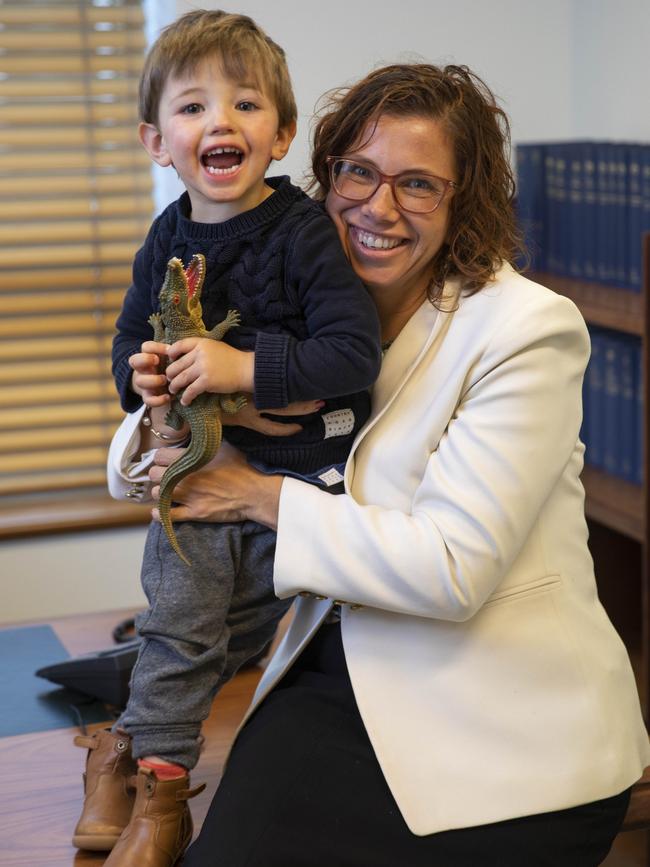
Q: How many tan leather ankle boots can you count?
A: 2